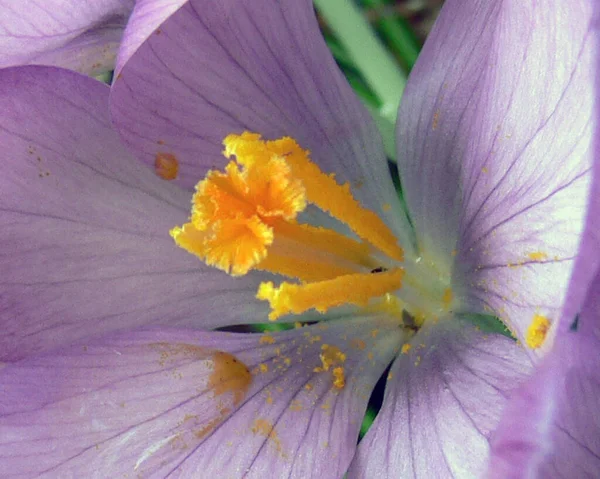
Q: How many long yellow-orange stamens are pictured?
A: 3